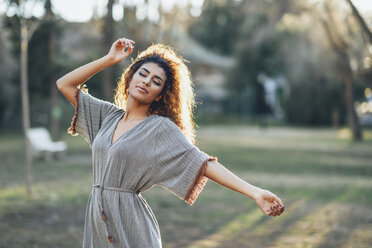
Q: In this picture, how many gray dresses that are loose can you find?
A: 1